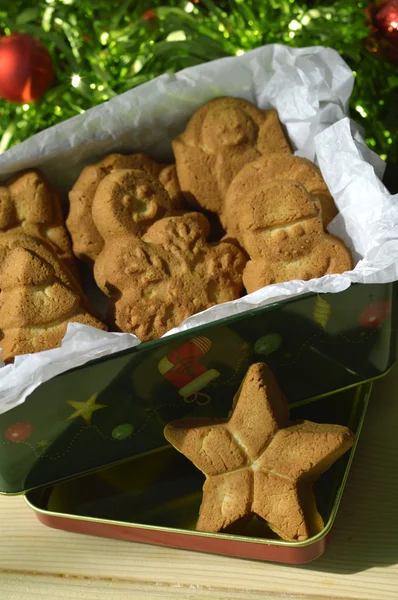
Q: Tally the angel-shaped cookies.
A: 1